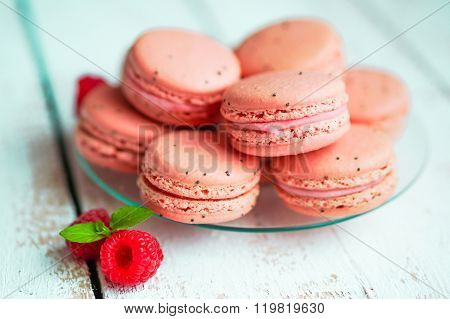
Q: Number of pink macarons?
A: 7